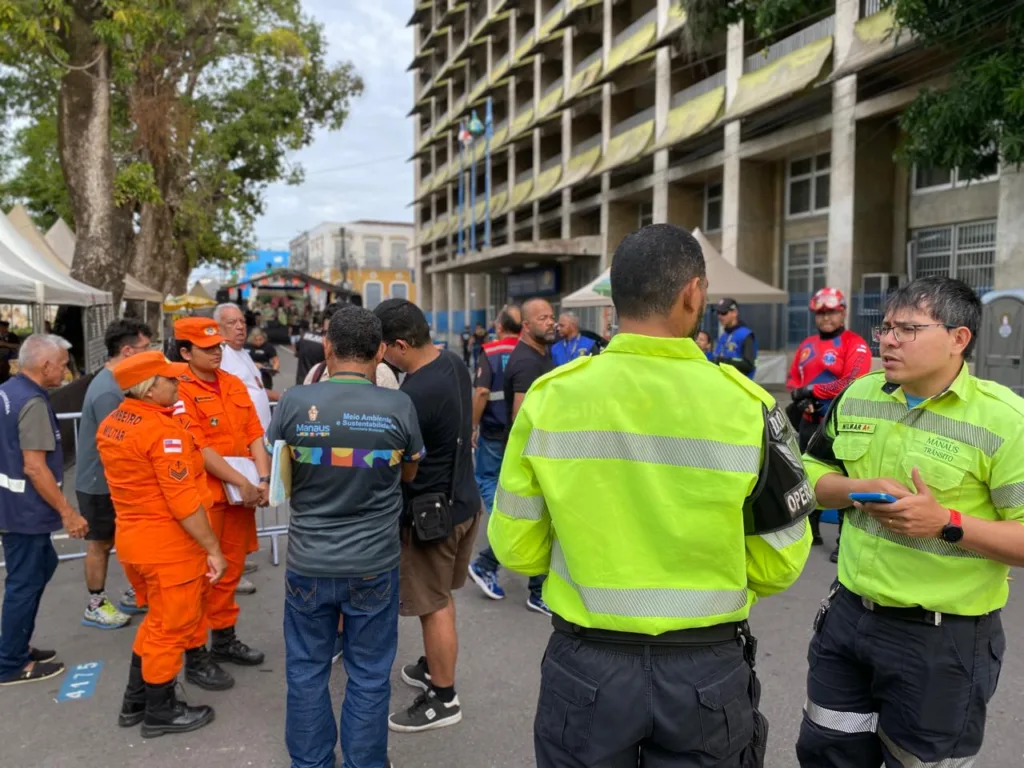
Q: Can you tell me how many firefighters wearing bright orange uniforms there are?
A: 2